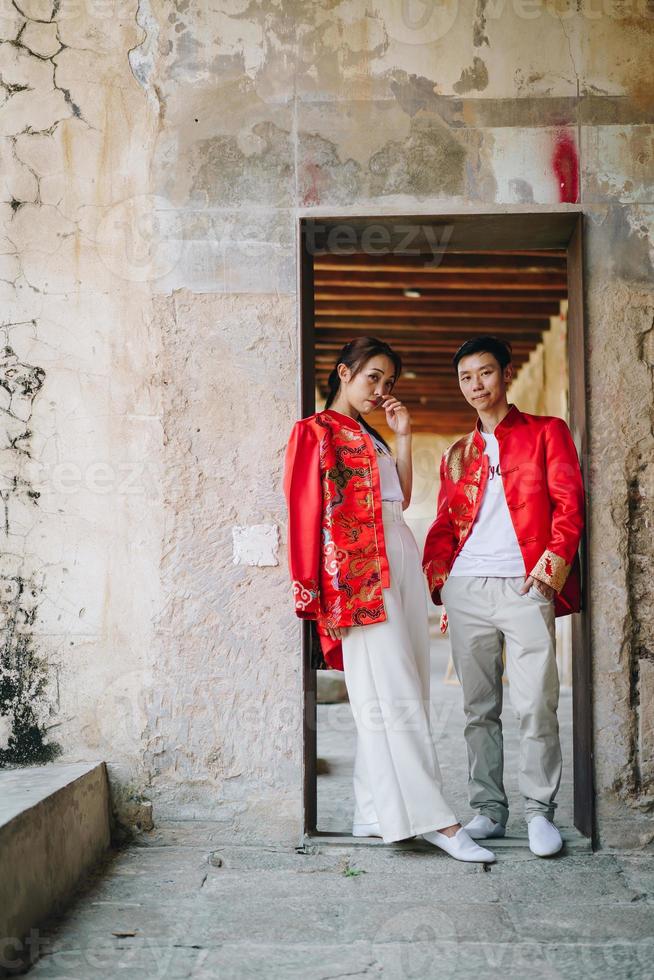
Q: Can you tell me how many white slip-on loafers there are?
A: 4